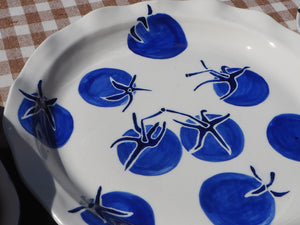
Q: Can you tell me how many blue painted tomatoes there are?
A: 9